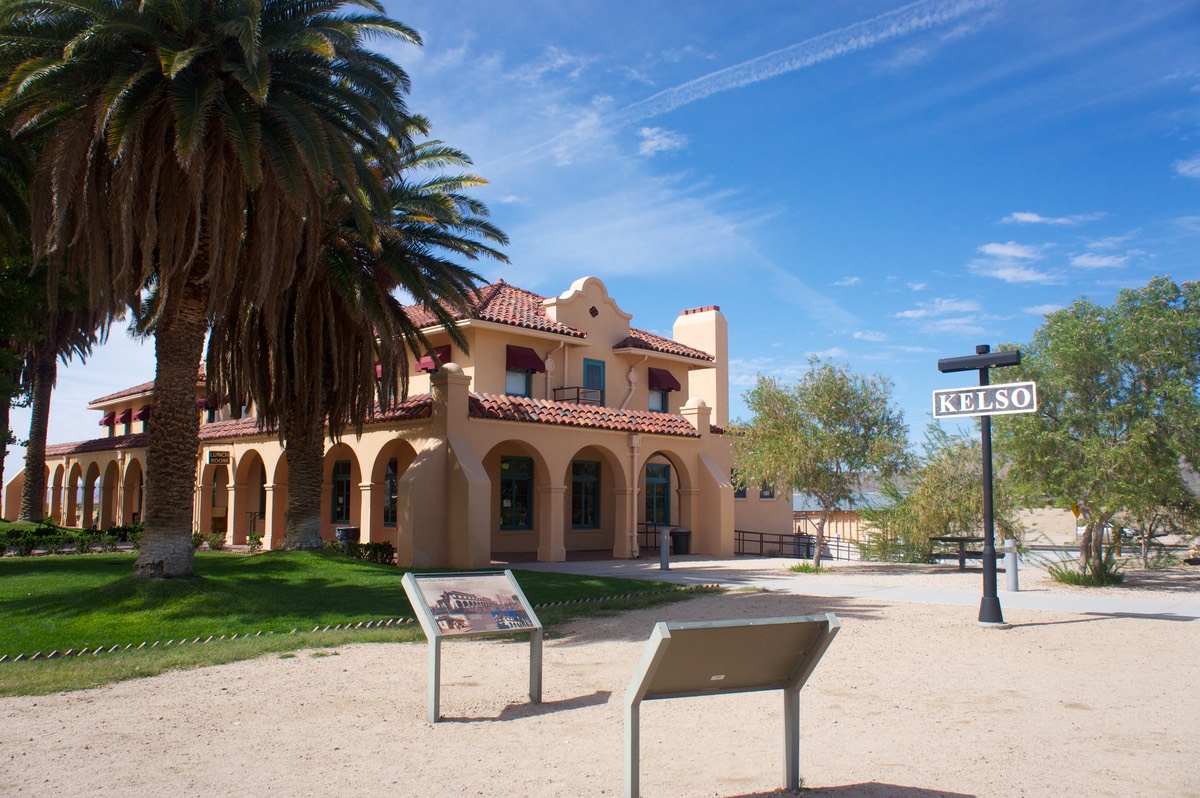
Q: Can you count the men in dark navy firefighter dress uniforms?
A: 0